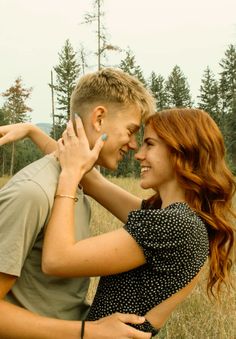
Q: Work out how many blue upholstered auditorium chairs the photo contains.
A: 0